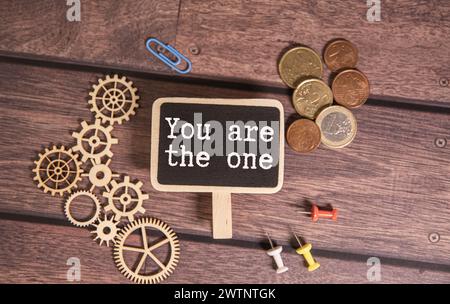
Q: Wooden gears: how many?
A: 8